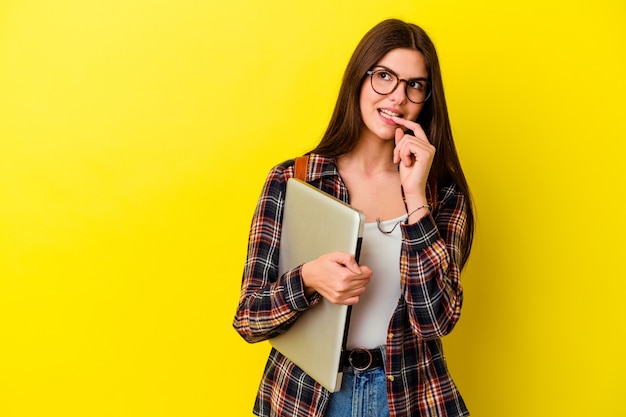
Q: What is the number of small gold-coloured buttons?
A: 2